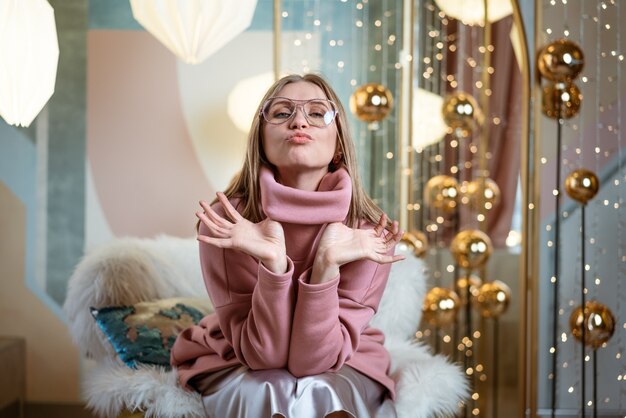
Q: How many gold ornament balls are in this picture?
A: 13